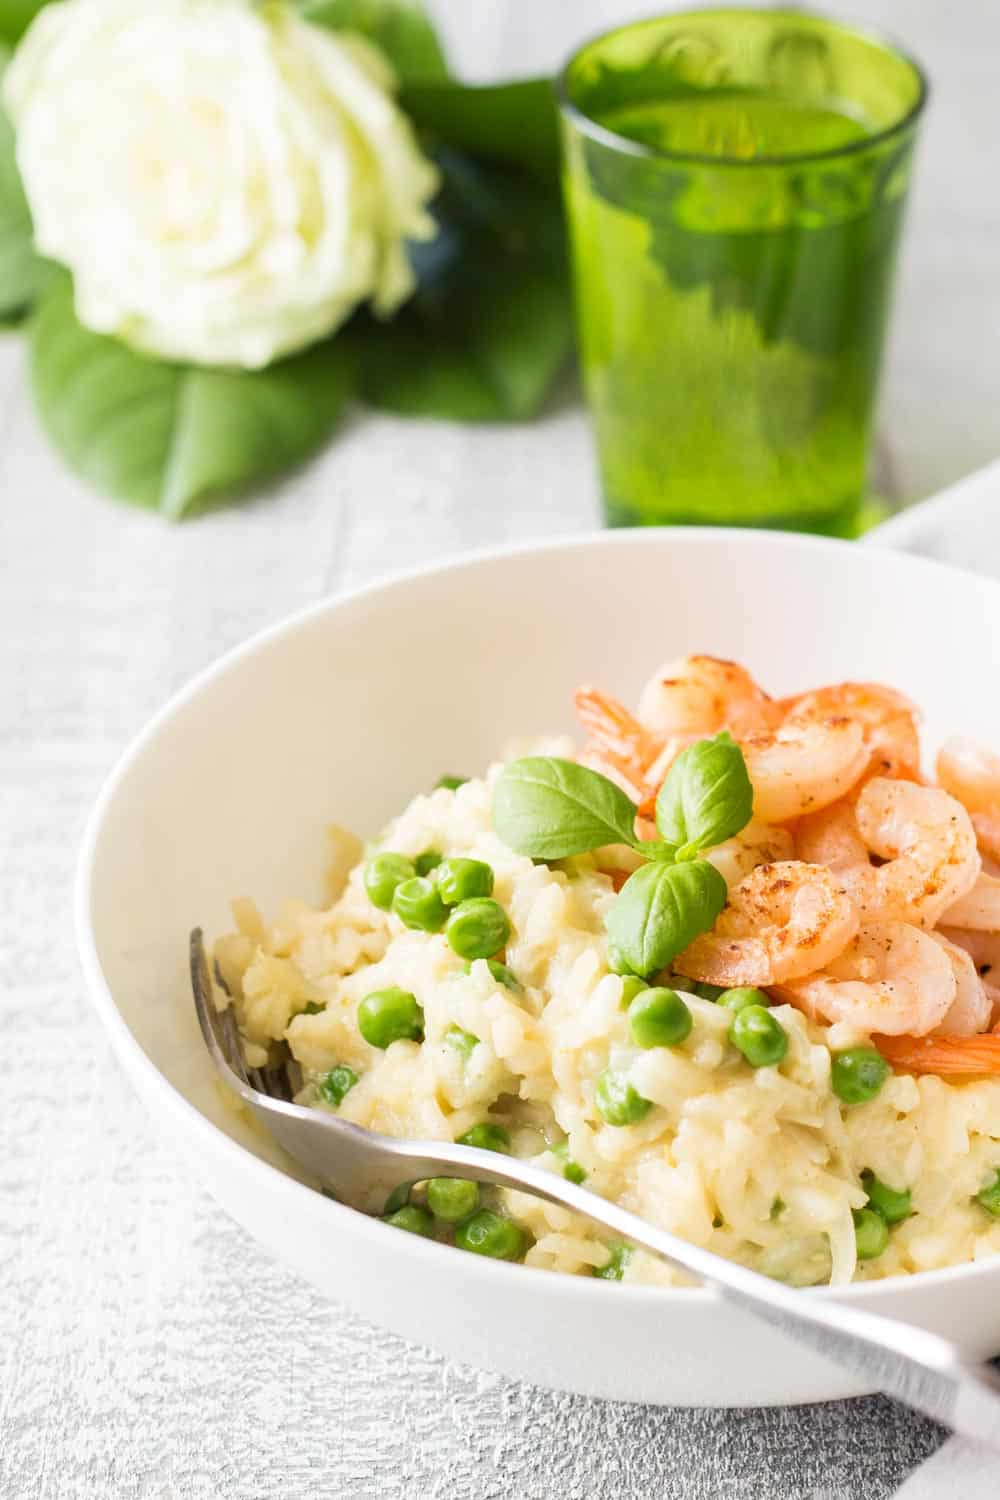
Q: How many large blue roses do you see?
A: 0